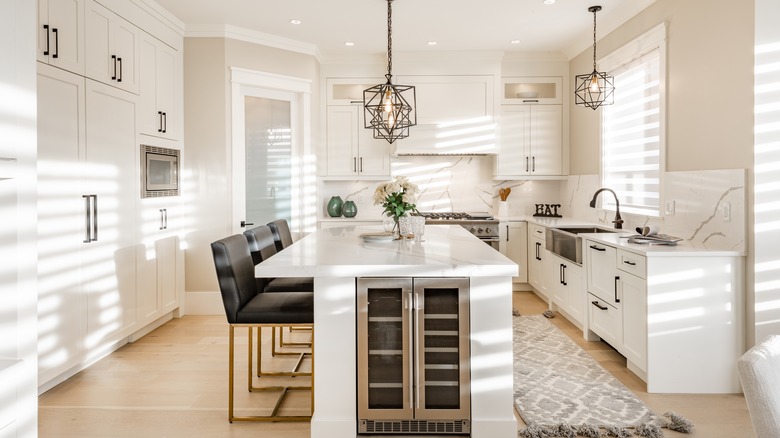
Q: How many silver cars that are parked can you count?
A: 0